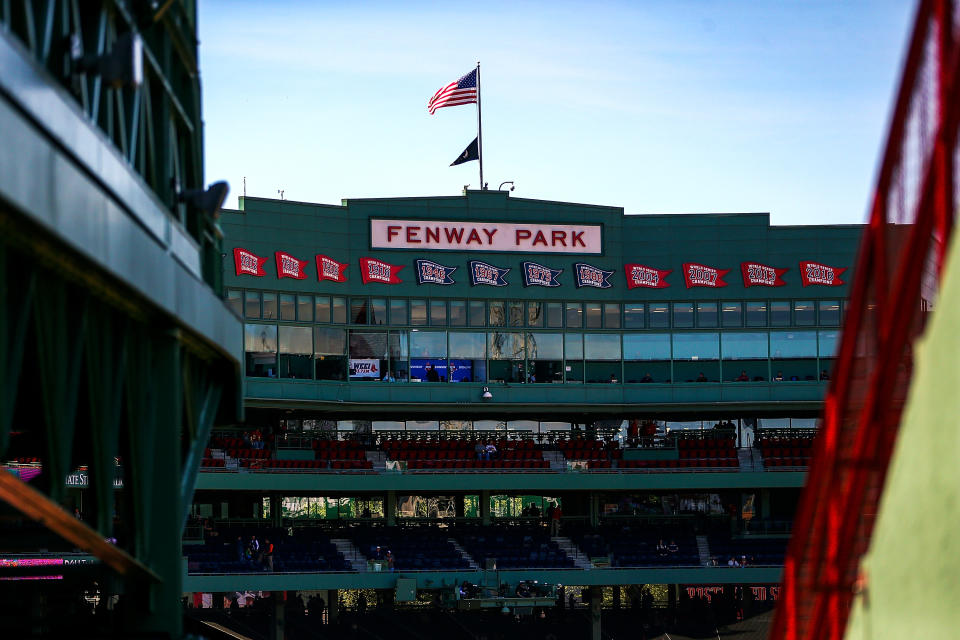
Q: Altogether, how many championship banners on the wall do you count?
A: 12